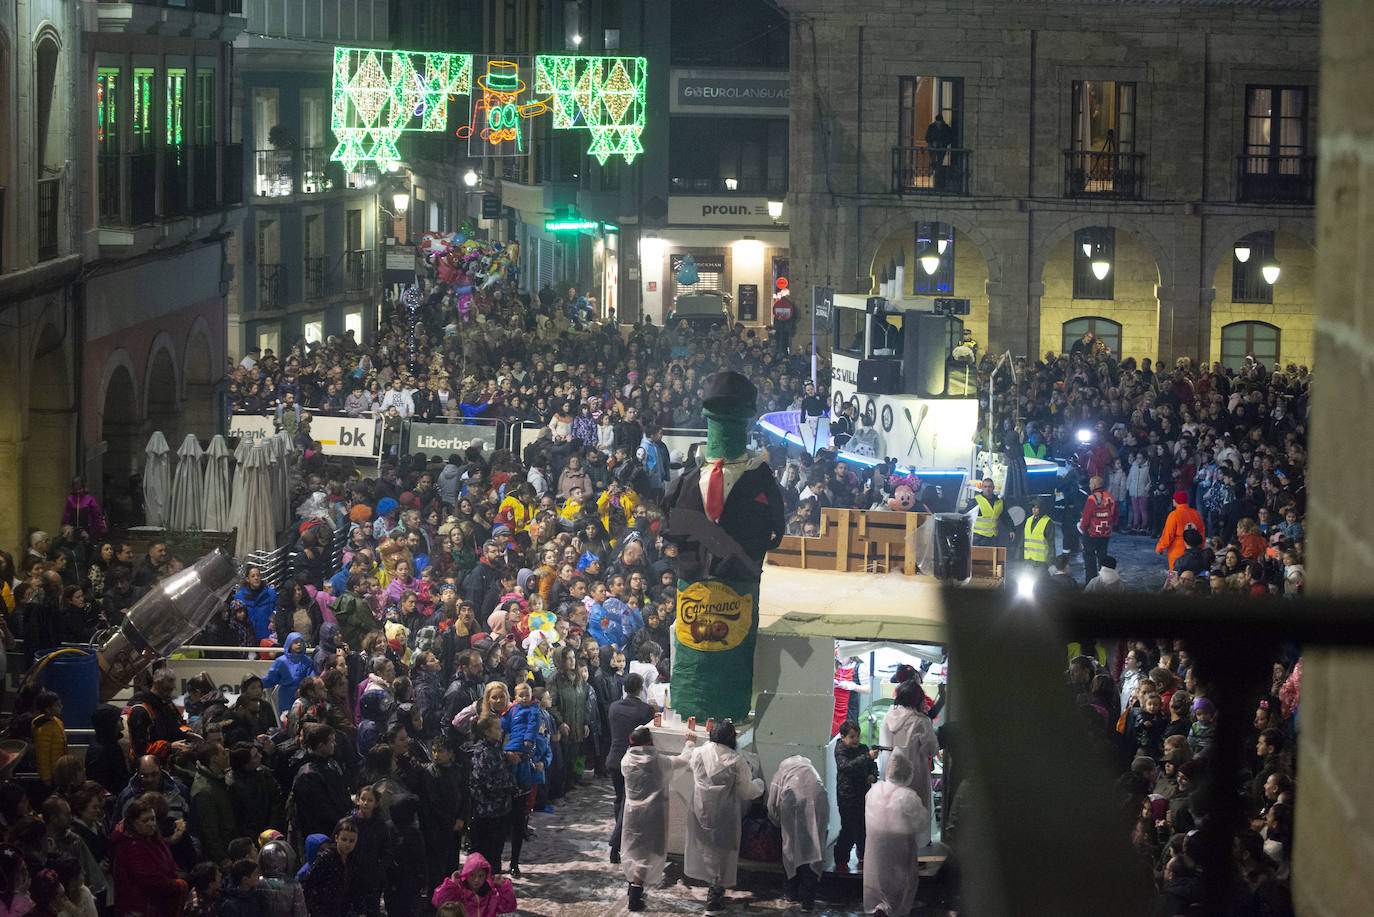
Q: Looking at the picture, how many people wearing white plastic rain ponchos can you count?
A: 5